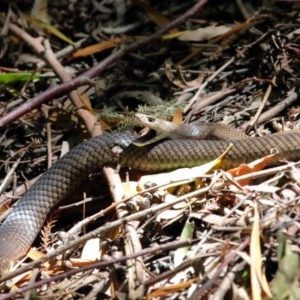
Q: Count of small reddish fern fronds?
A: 1